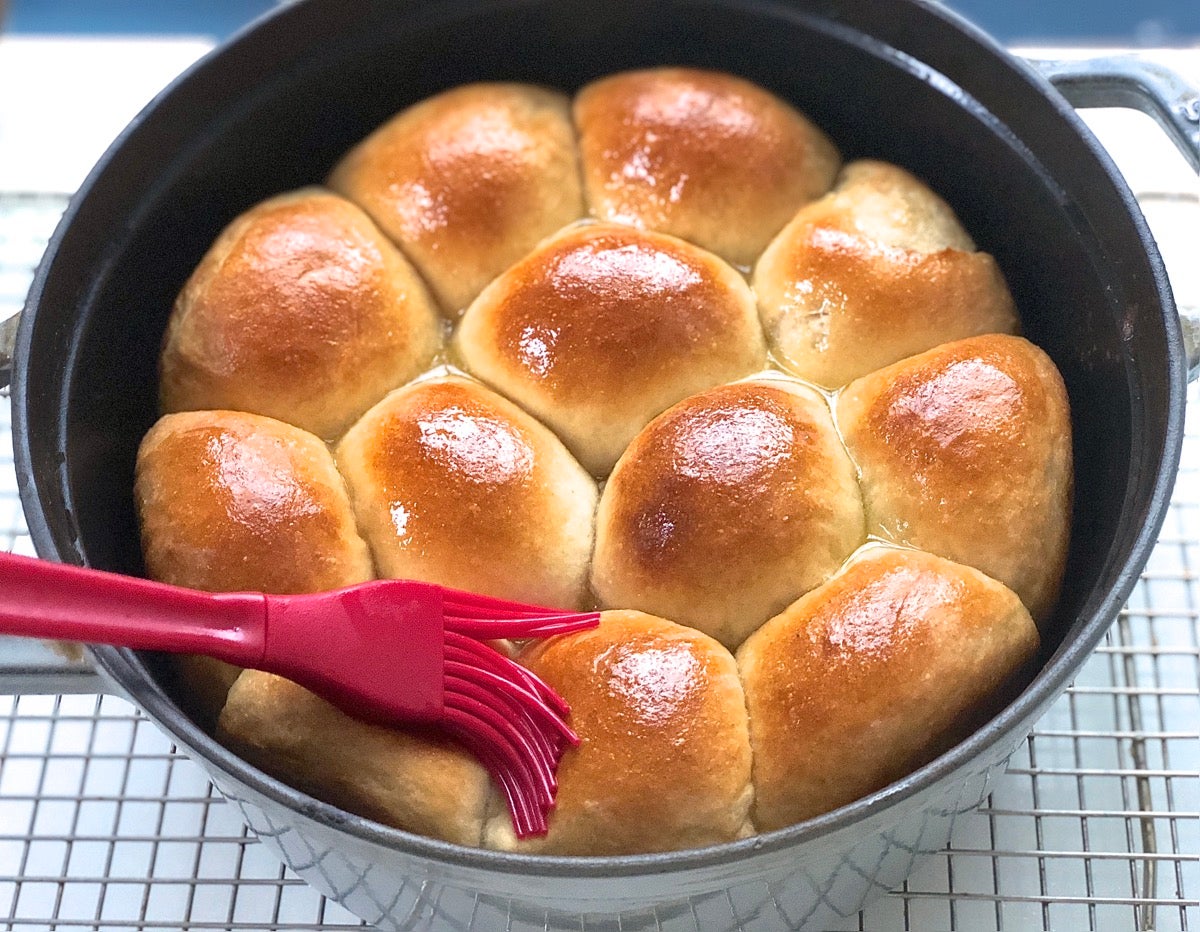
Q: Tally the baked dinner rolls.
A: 12